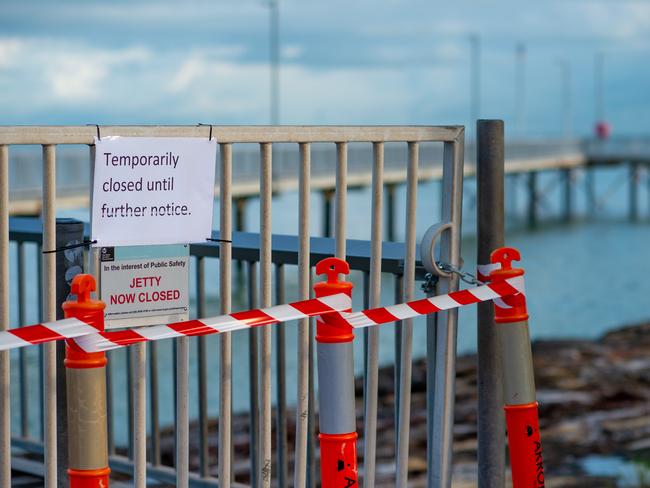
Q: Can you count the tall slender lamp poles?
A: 5